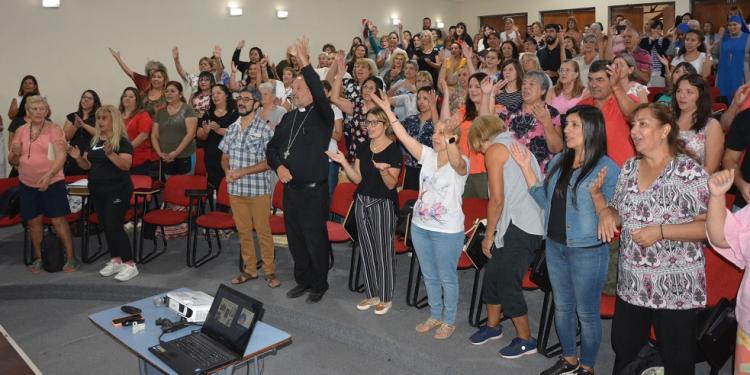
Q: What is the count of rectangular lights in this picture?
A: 5